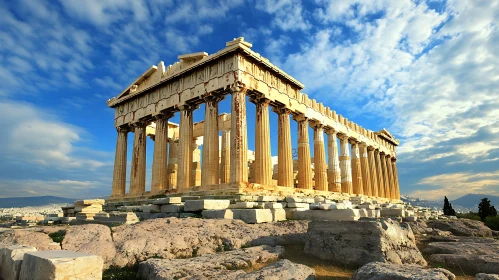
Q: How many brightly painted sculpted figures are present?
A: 0